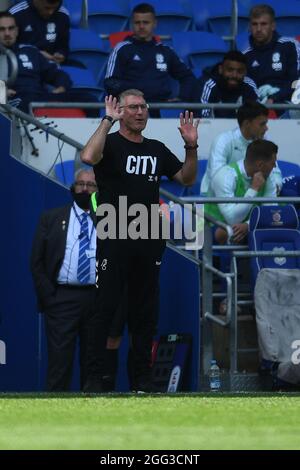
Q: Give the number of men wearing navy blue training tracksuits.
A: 5